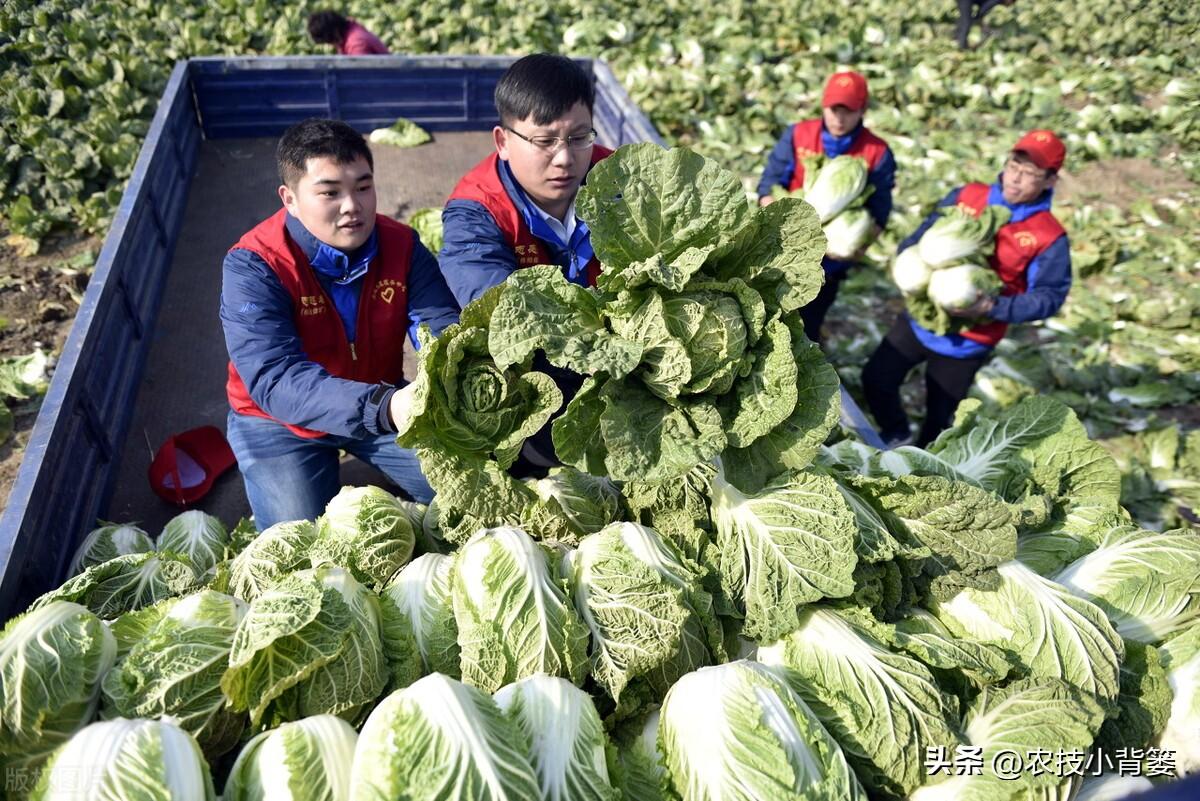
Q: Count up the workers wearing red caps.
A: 2